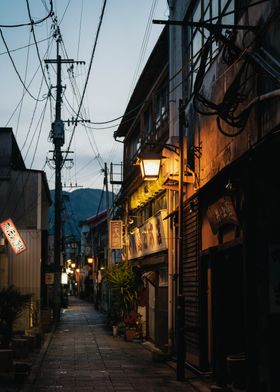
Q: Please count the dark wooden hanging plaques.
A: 1